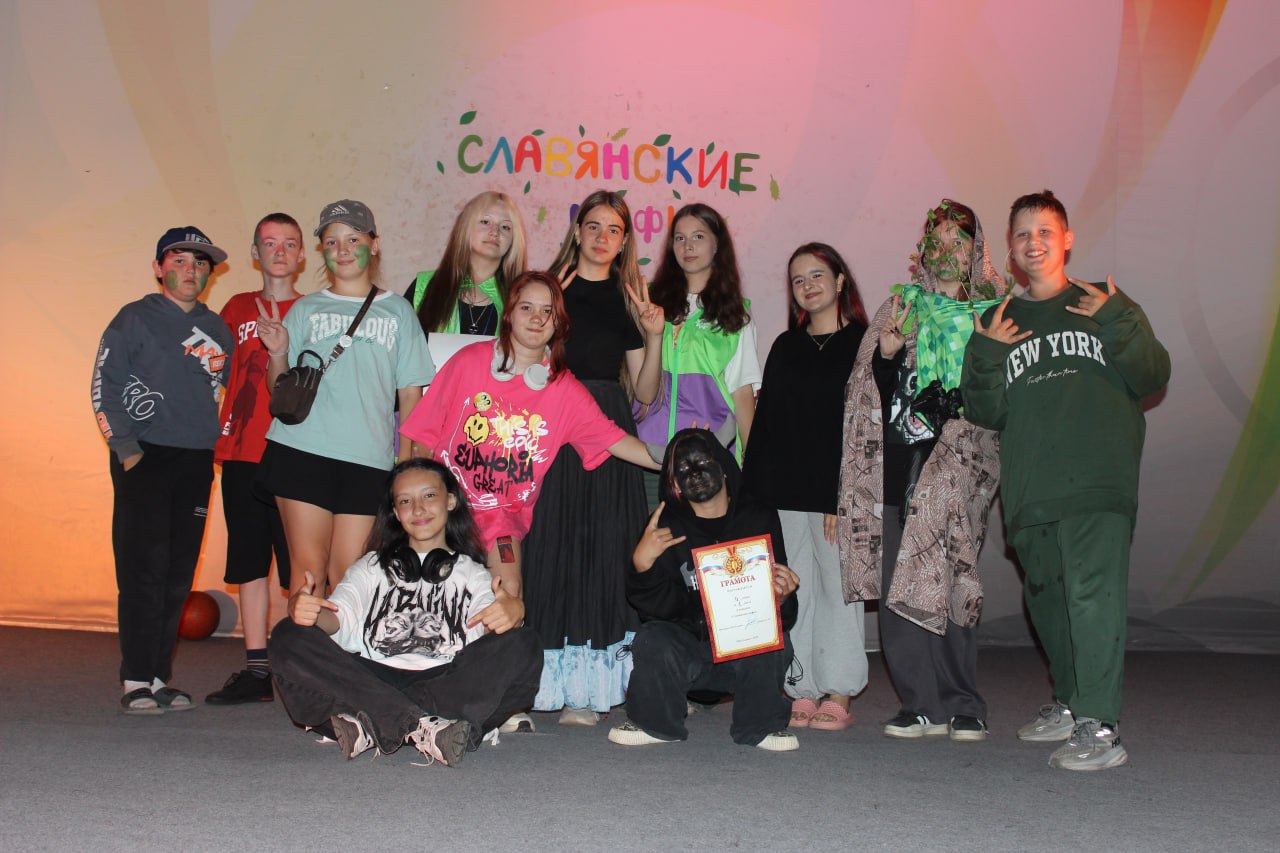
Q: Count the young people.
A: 12